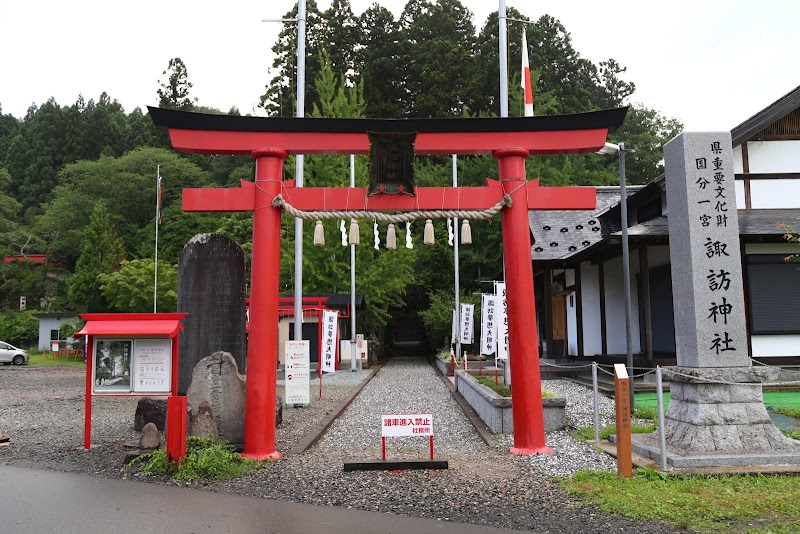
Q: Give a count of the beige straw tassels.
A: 5